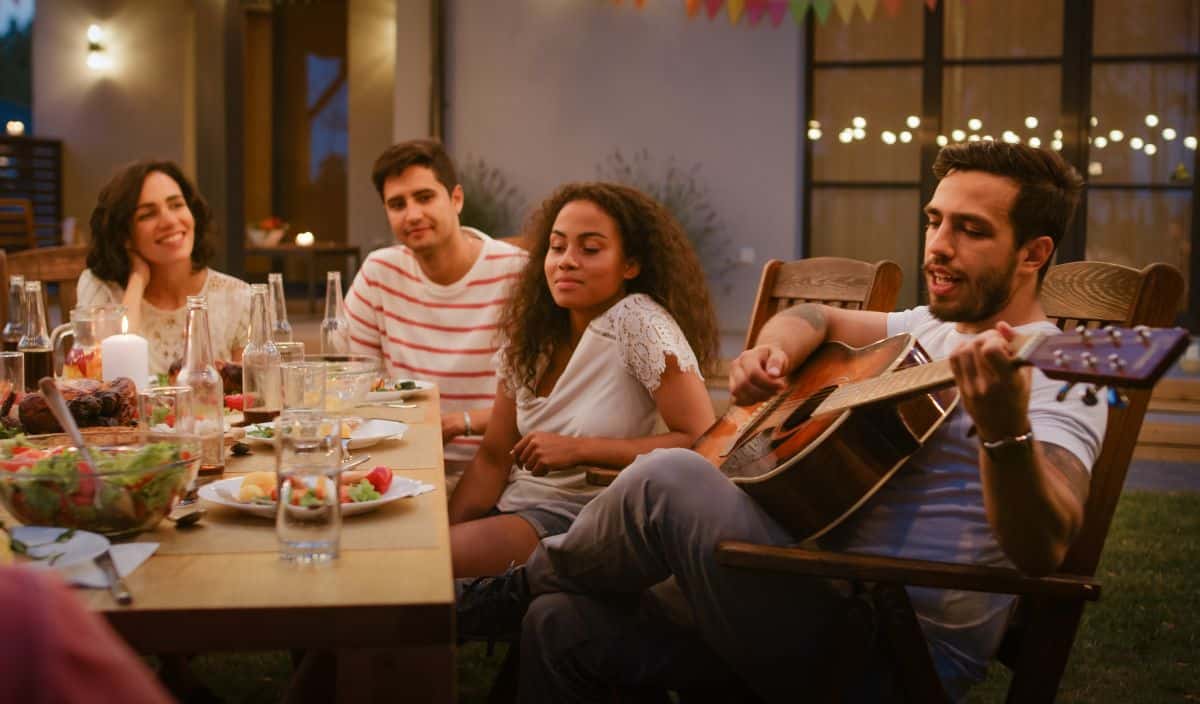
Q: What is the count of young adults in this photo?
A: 4